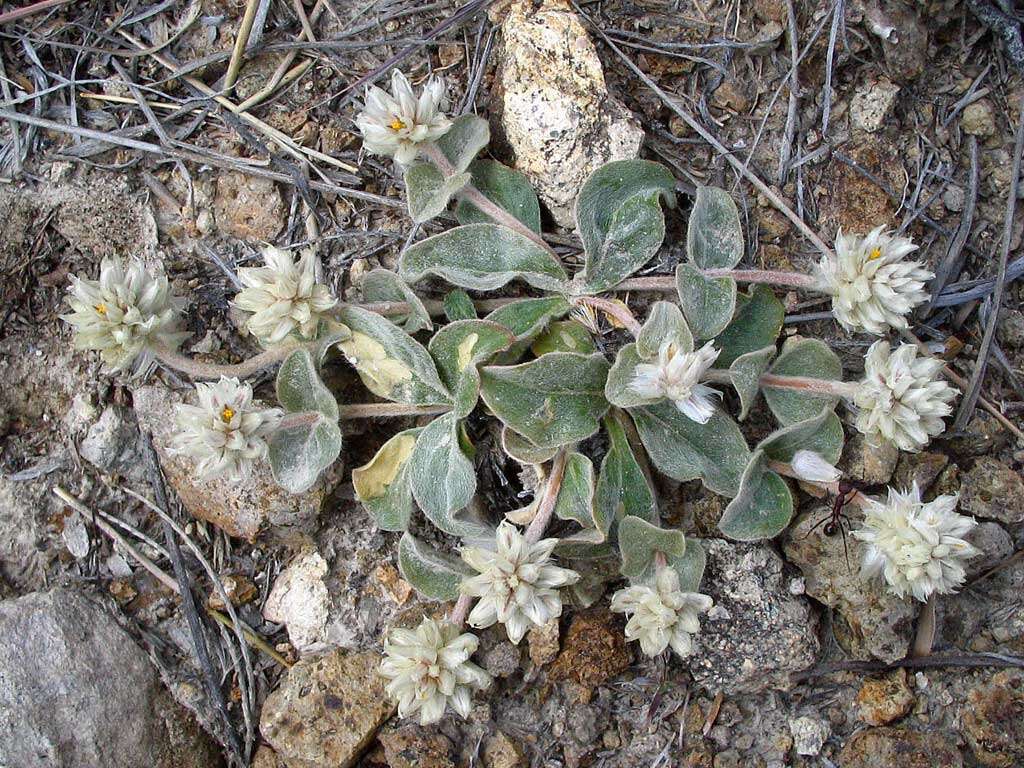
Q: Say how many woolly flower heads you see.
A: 11